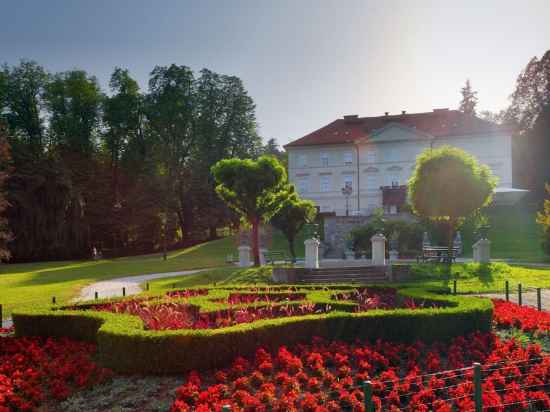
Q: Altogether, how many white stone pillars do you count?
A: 4